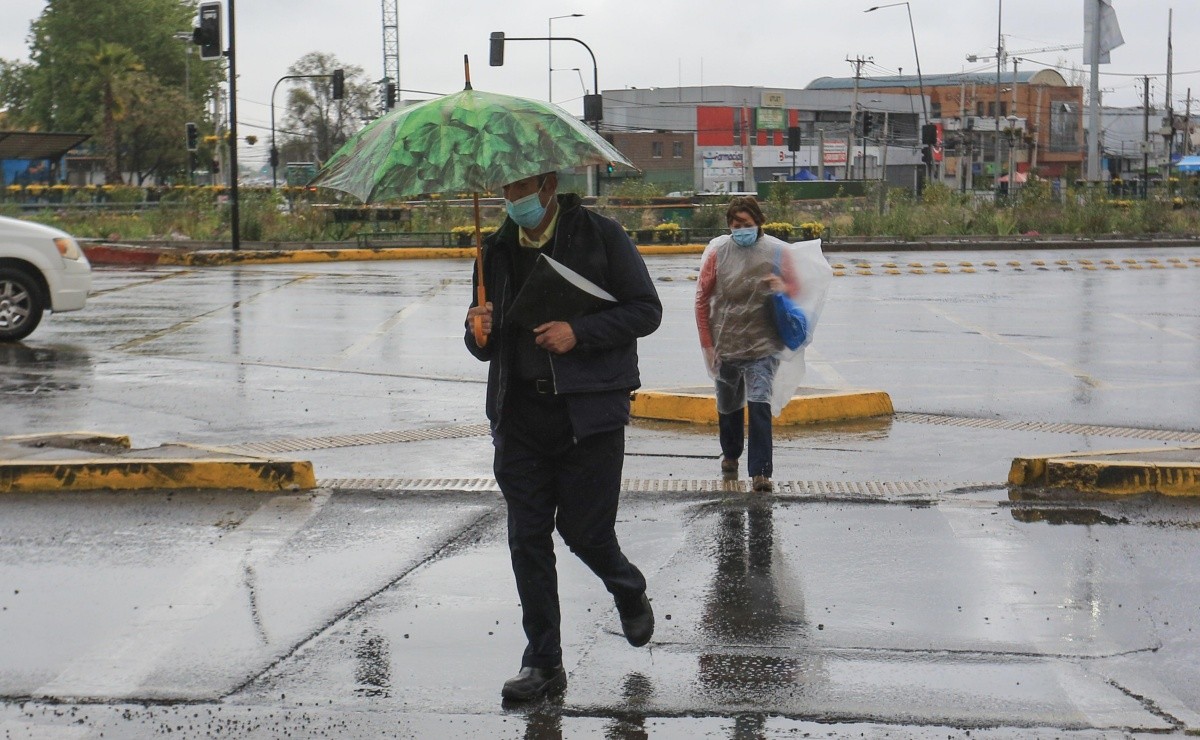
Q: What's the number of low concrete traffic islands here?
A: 3